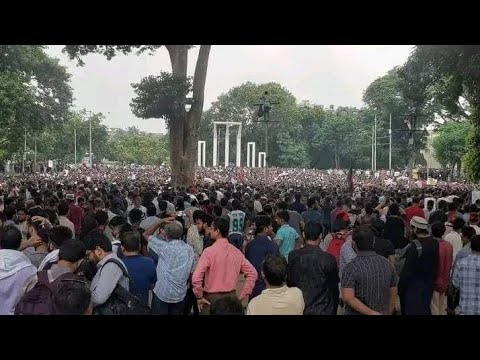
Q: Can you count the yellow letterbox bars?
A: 0